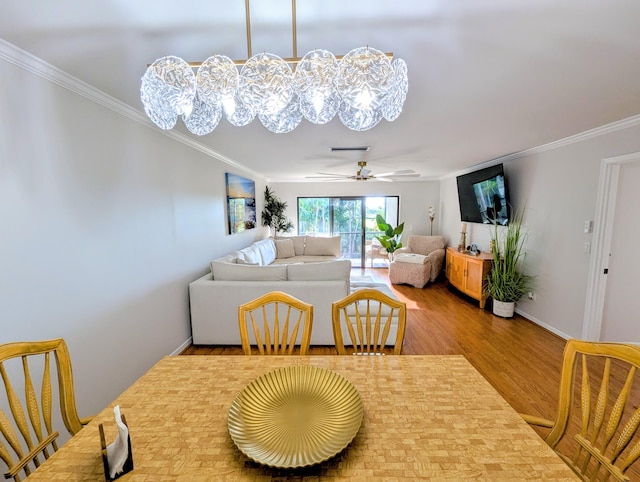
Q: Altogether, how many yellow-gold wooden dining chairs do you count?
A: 4